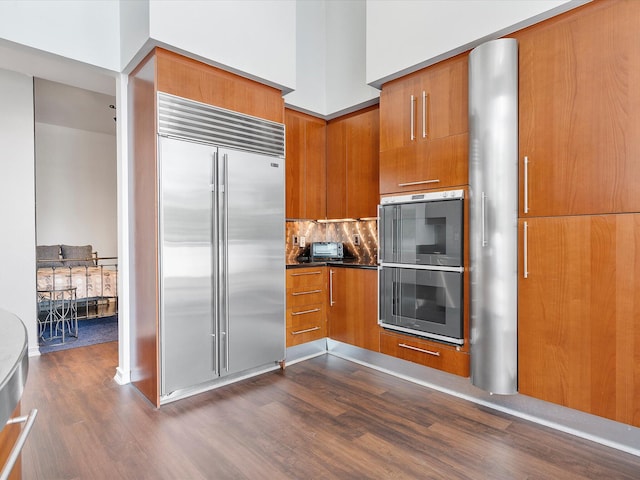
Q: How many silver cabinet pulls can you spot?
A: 13